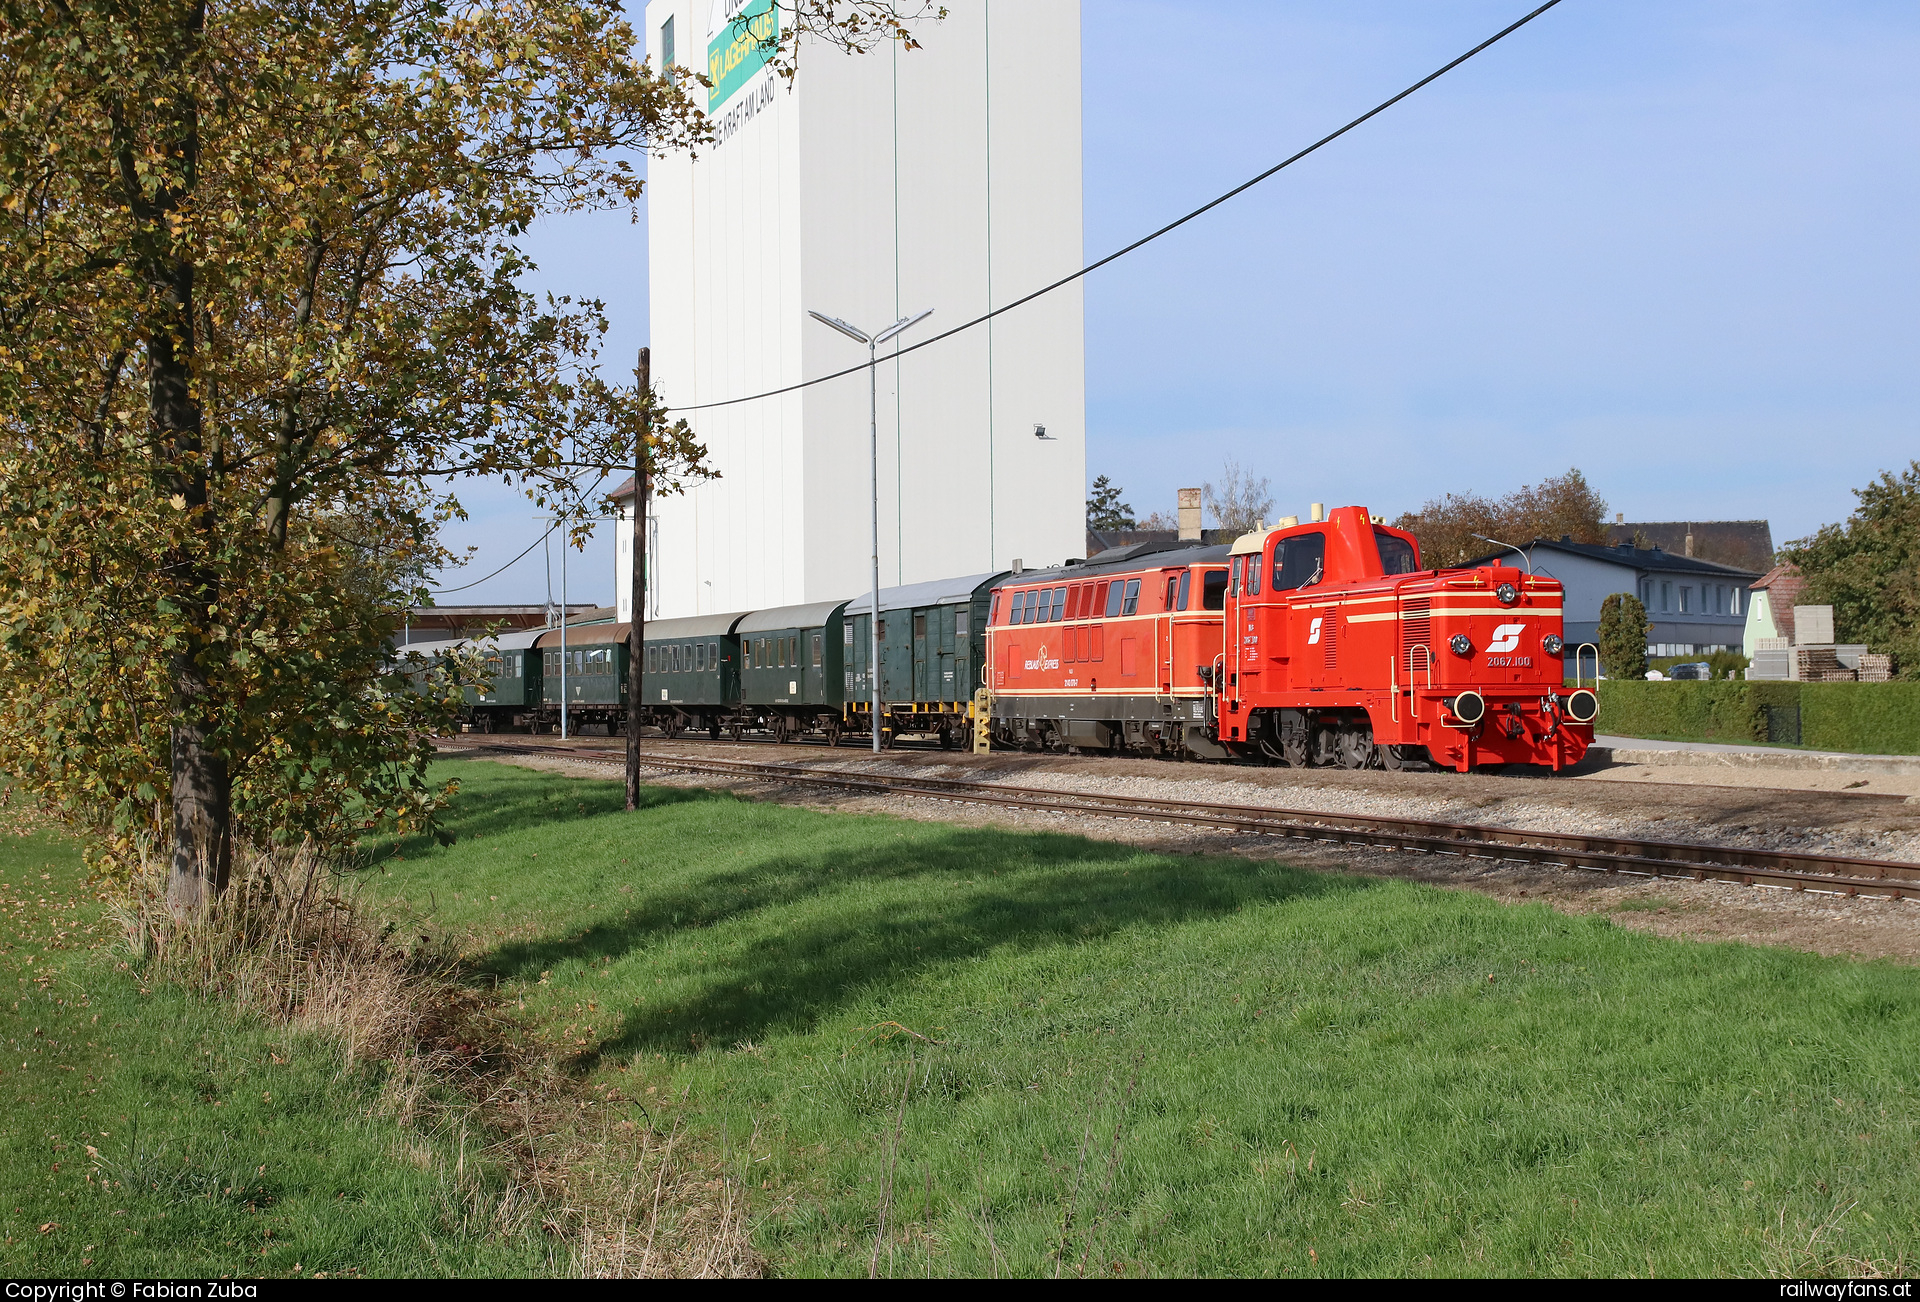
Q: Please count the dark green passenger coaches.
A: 5